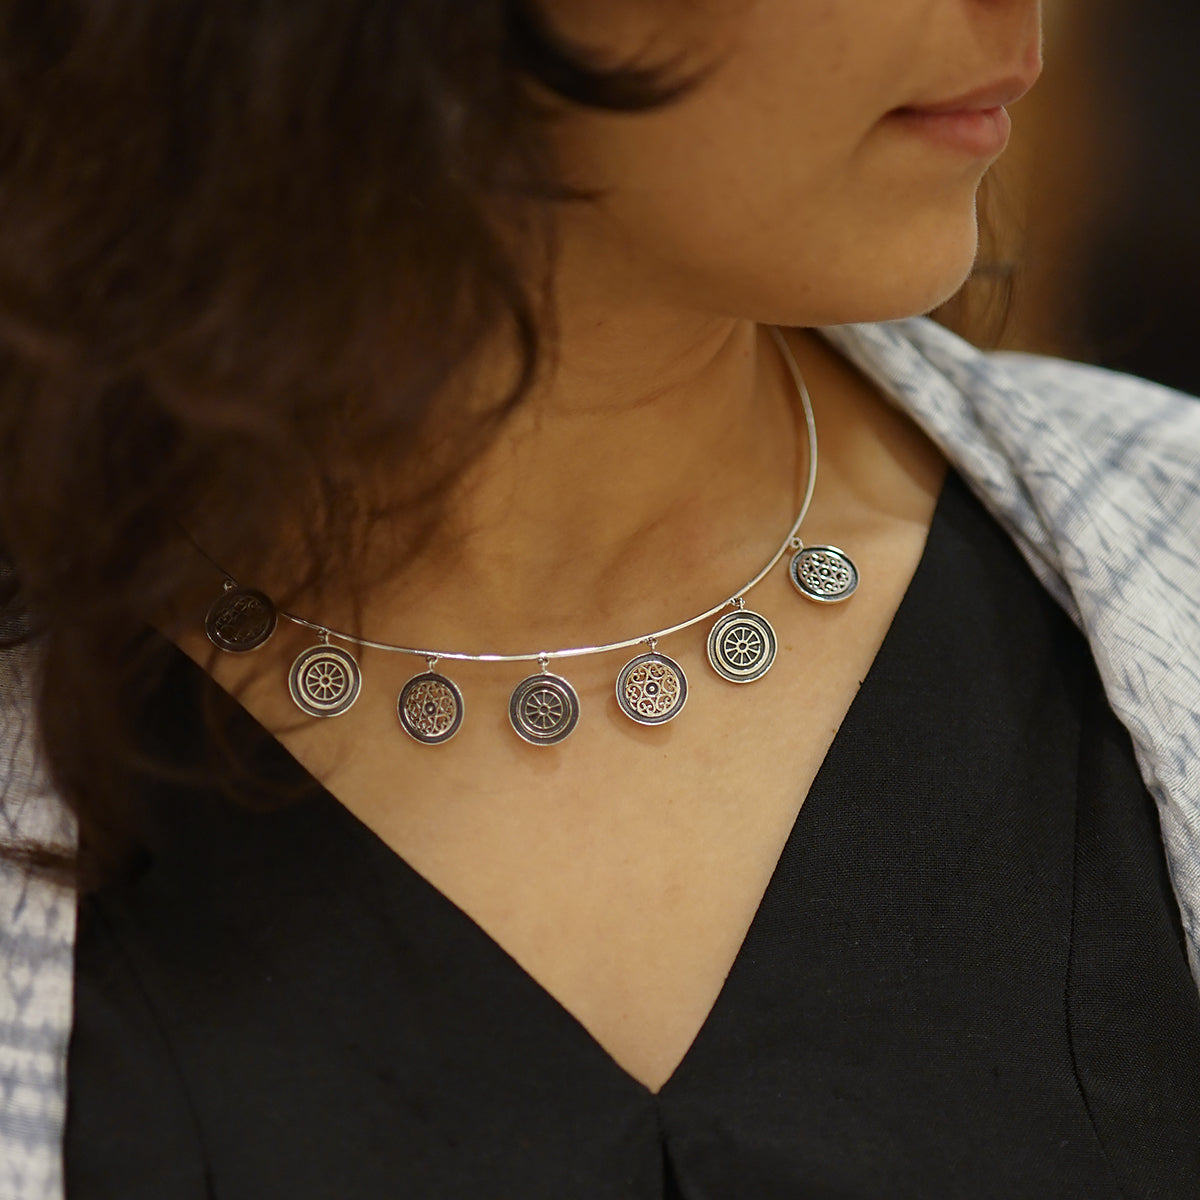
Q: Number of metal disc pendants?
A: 7